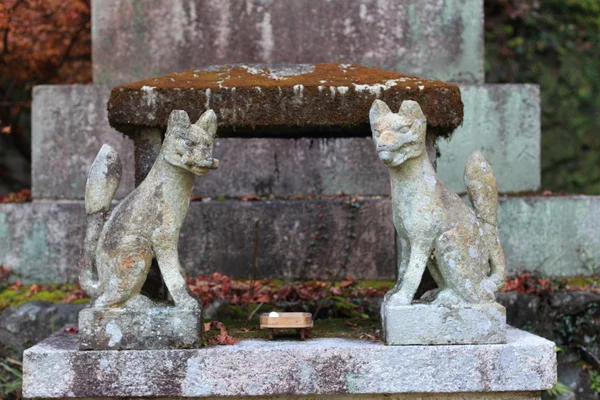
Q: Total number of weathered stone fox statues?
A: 2